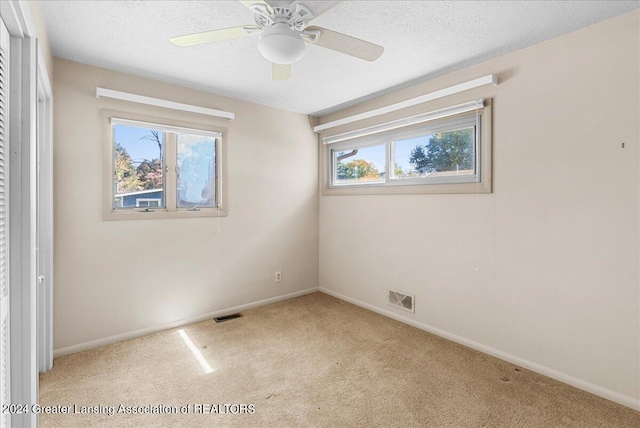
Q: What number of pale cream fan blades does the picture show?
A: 5